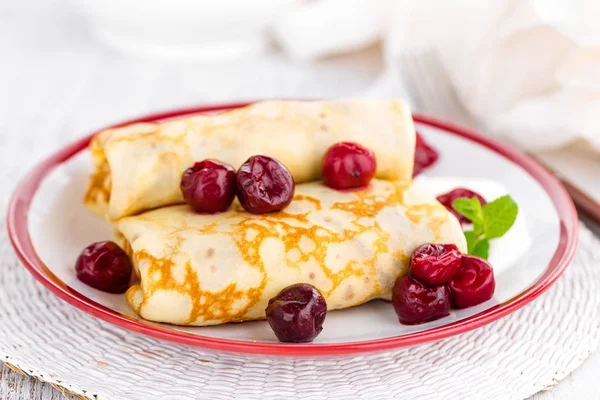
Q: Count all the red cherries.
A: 10